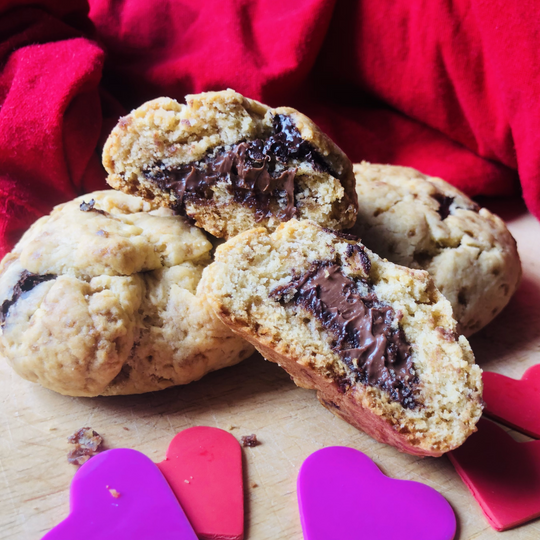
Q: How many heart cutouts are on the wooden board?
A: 5